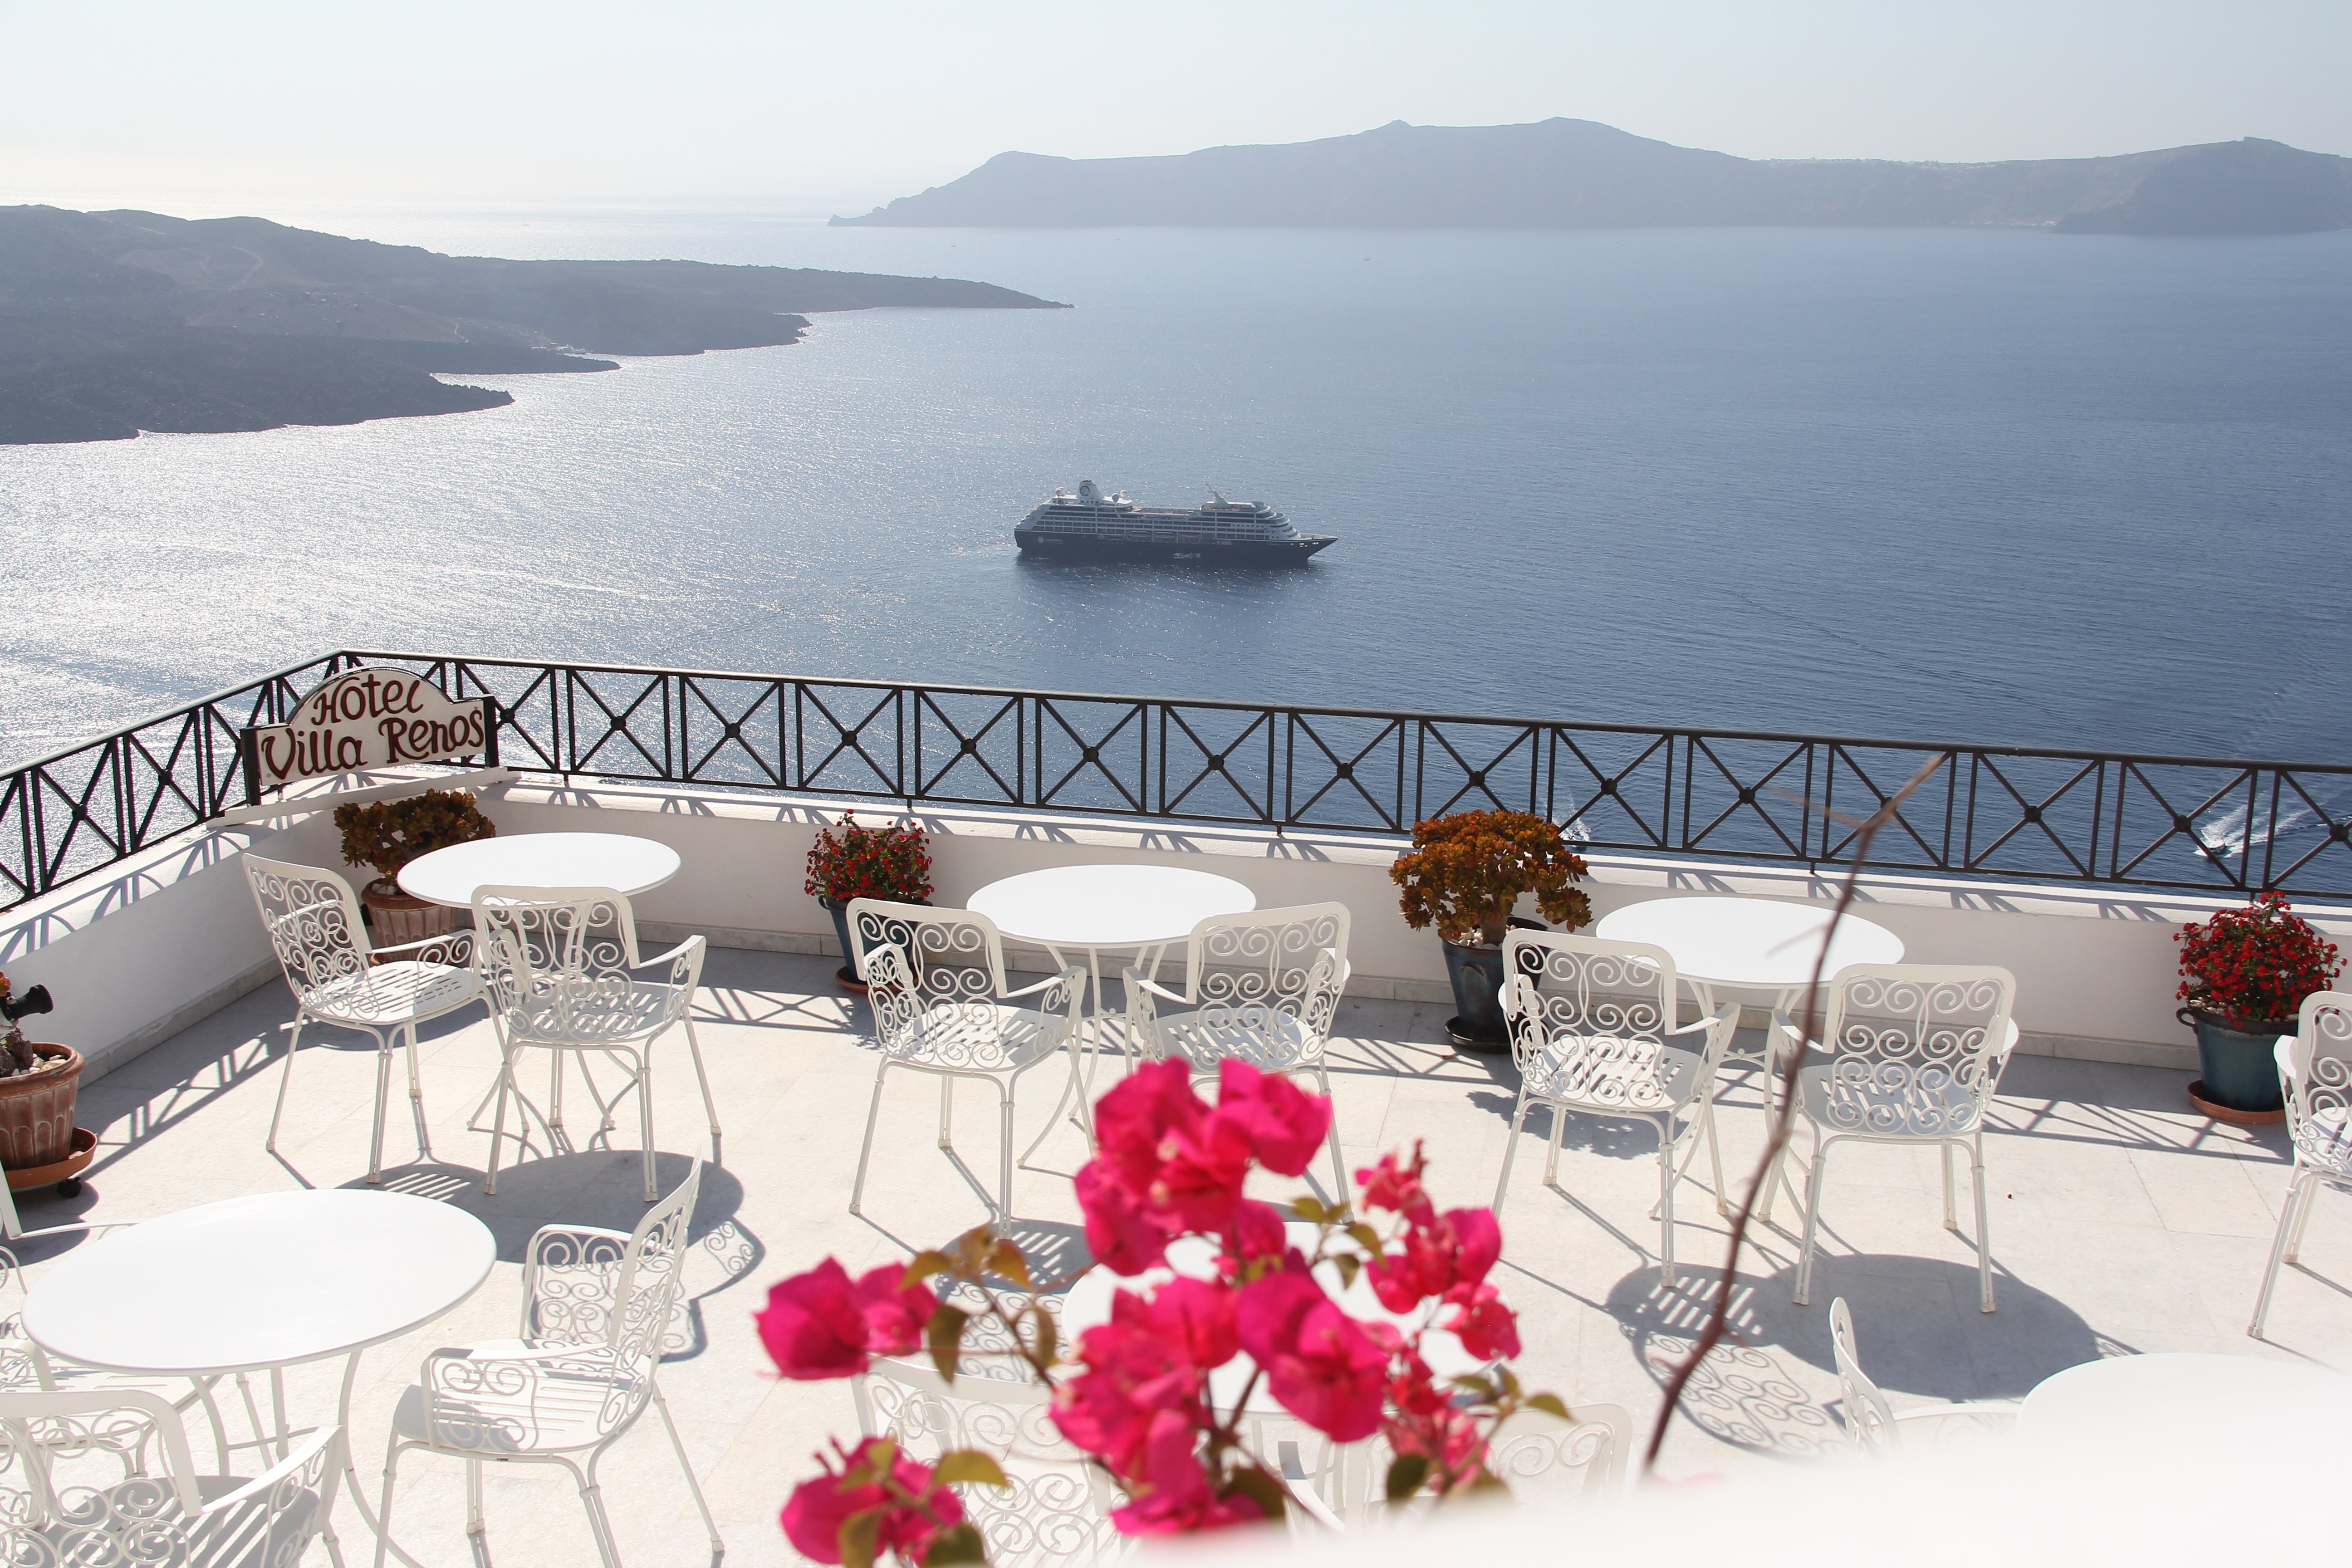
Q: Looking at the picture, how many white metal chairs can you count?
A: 13